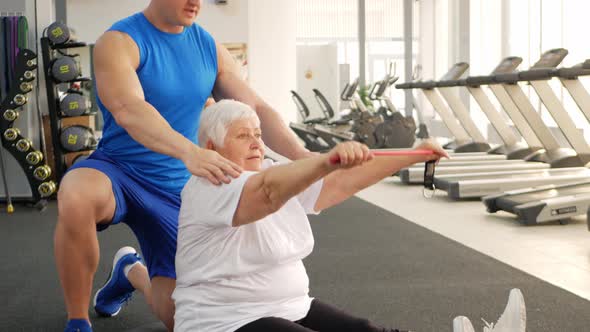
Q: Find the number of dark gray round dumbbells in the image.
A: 4